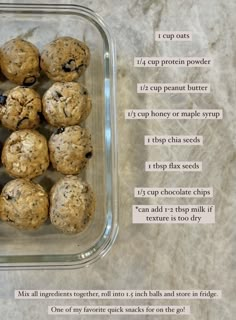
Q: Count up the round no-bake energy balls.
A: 8